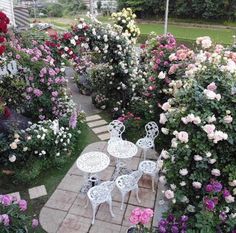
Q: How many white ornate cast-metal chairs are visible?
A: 5